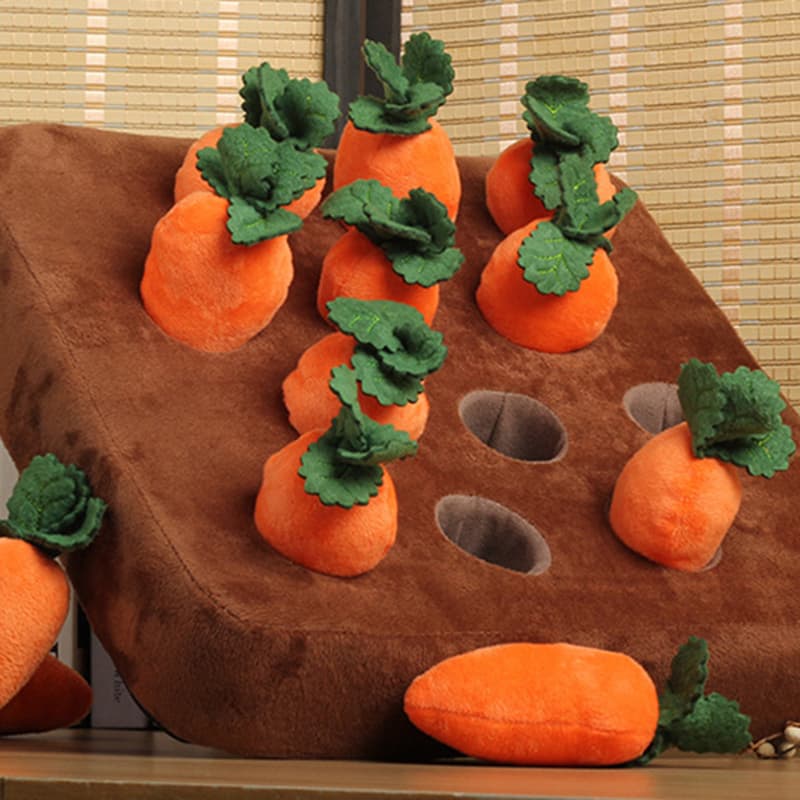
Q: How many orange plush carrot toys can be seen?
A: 12